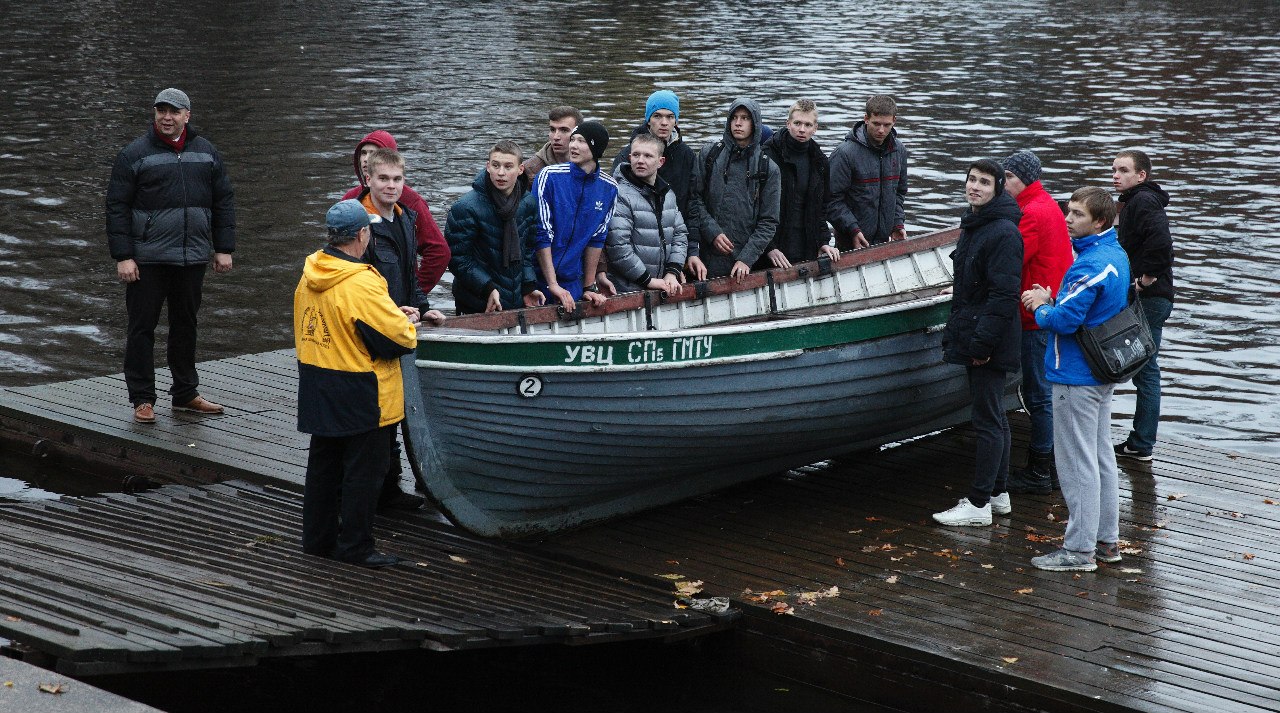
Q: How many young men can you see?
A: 14